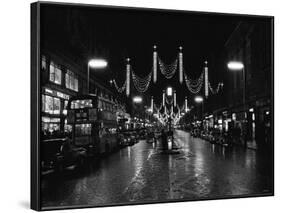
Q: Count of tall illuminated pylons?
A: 4